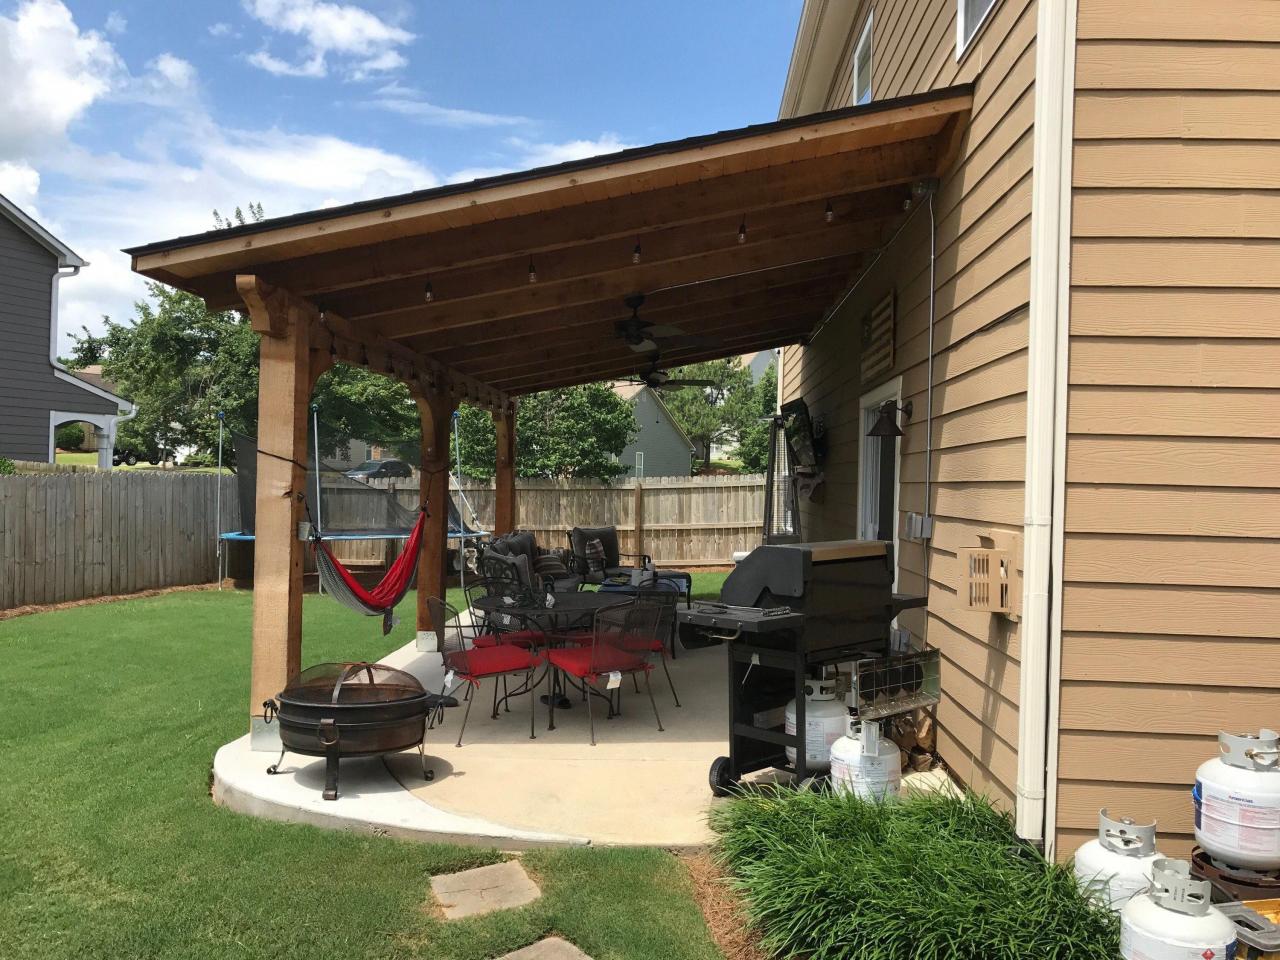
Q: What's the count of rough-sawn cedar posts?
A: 3